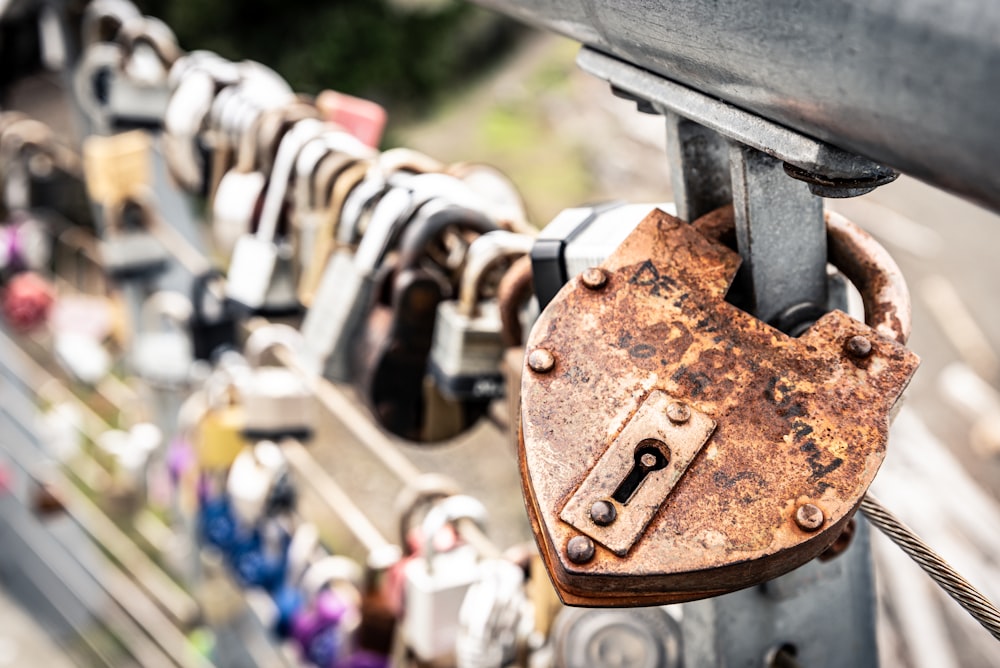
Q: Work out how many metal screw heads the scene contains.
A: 7